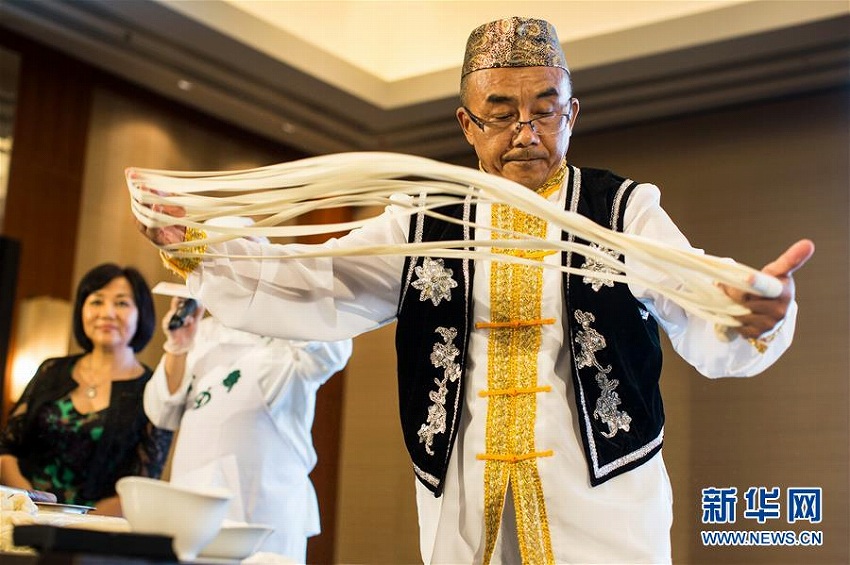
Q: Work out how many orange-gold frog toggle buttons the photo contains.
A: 4